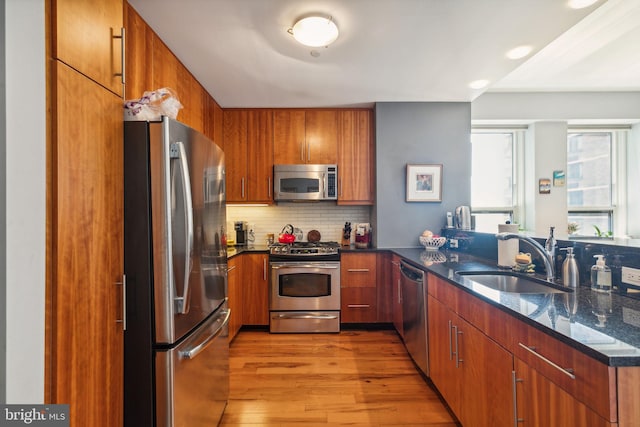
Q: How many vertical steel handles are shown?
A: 14